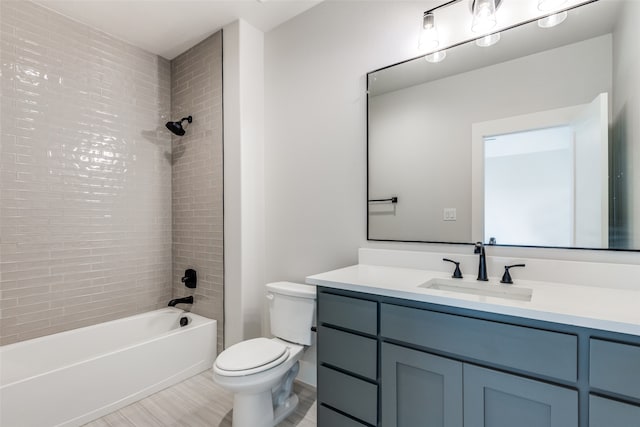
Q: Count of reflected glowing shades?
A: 3